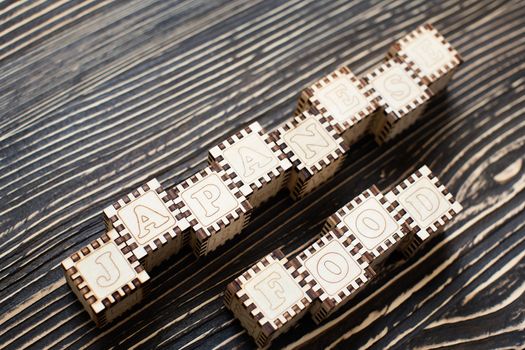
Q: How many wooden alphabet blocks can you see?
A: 12